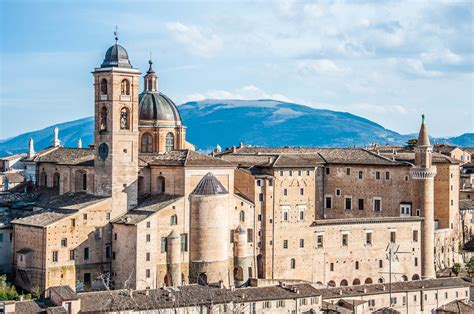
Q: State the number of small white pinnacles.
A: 3